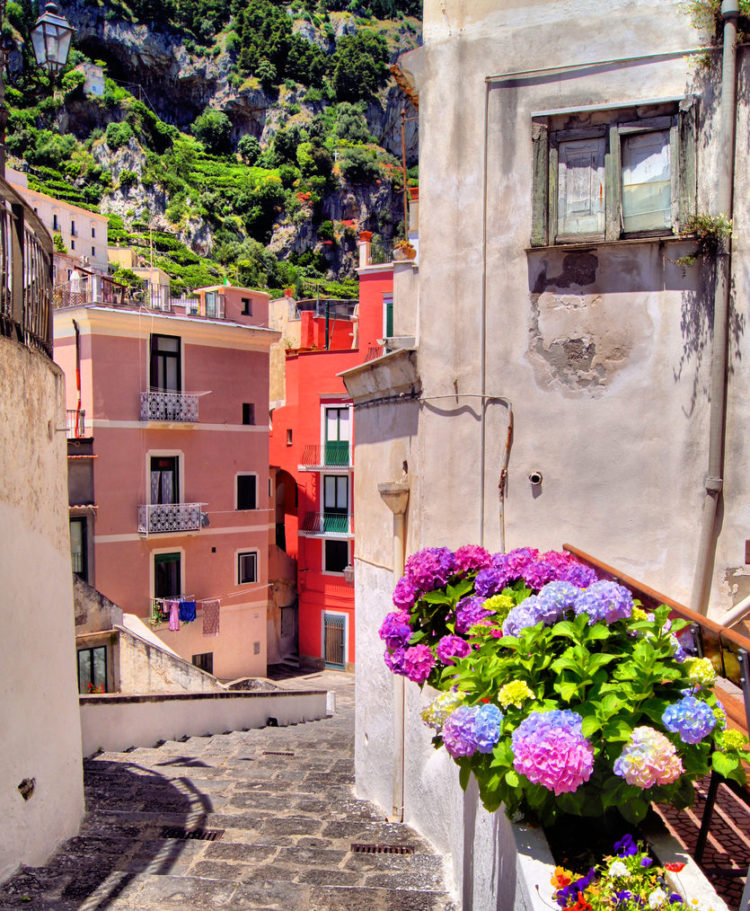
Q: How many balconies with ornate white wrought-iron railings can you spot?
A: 2